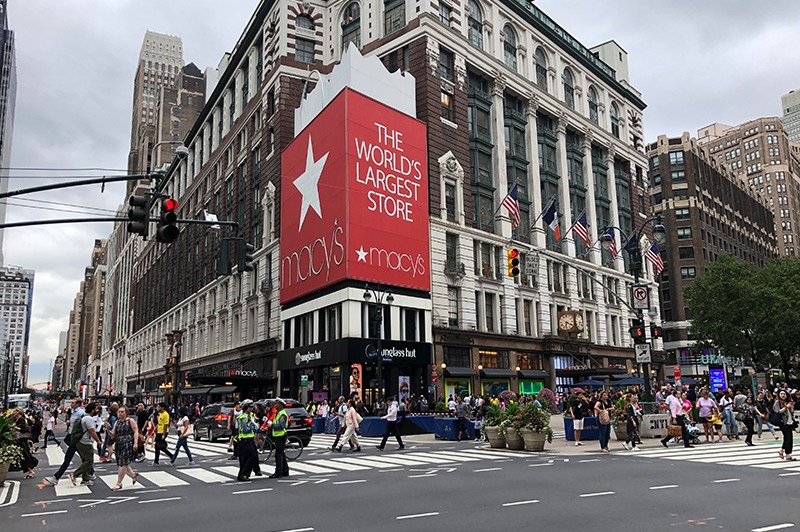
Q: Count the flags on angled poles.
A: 6